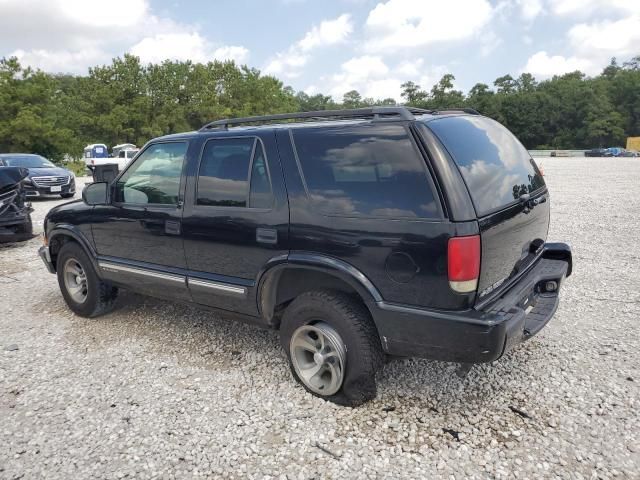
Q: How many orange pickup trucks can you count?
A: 0